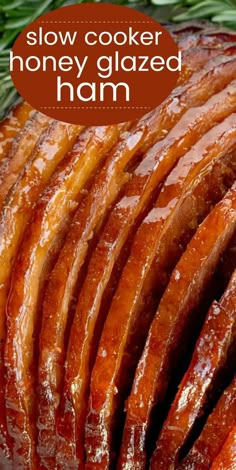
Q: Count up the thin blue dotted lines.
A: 0